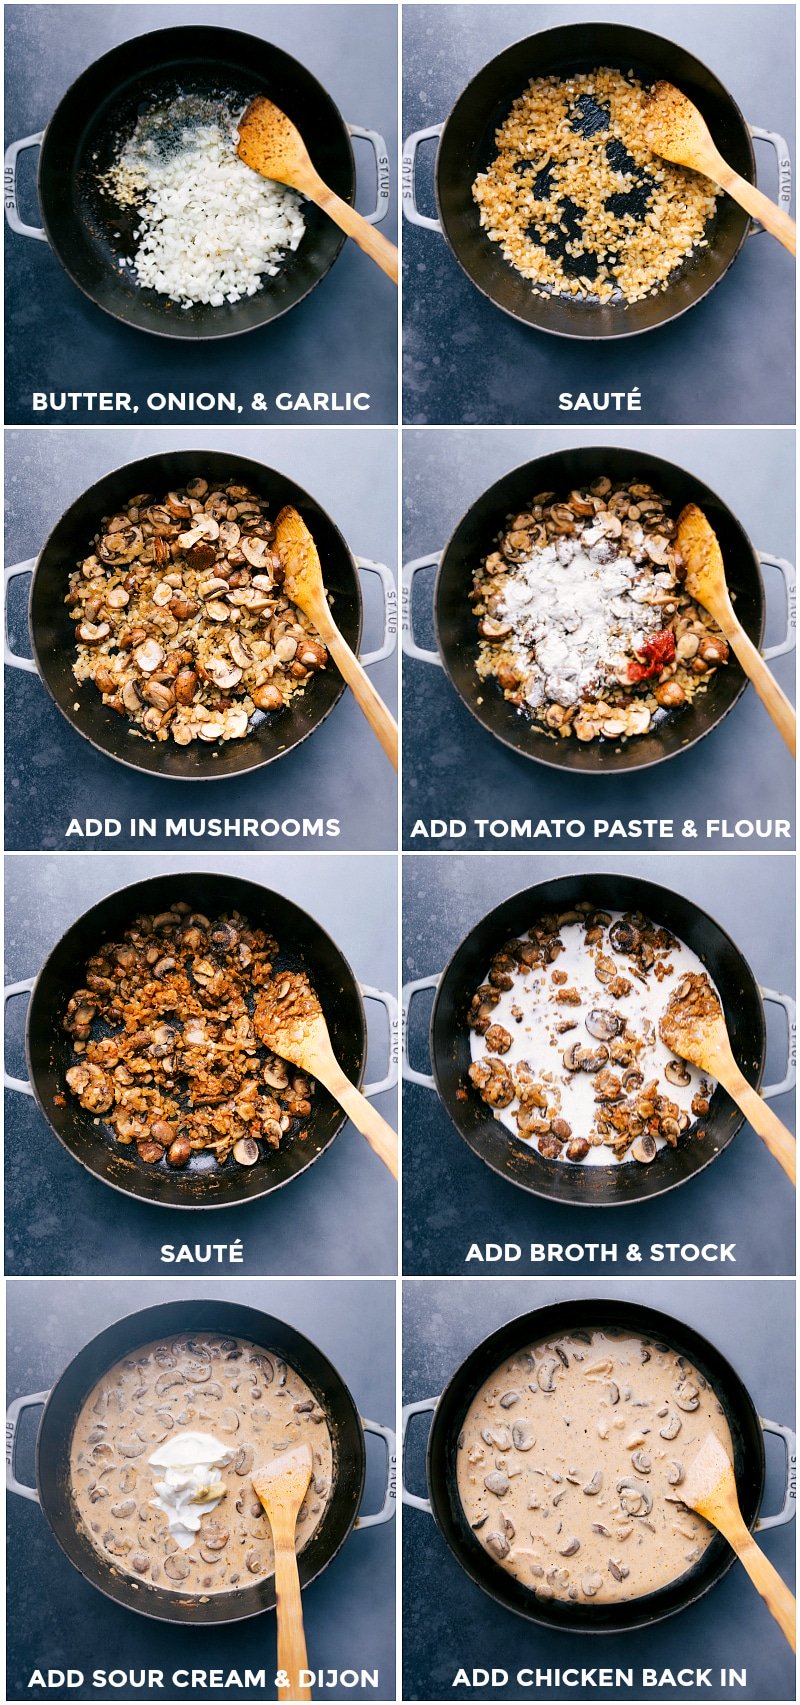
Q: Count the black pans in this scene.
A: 8